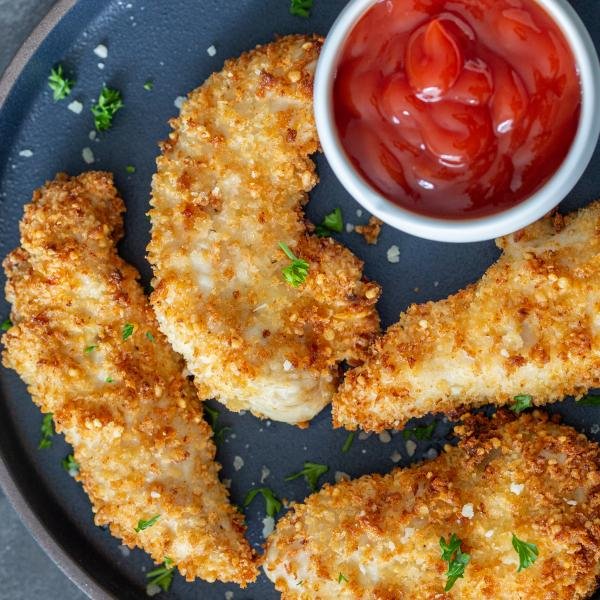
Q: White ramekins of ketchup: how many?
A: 1